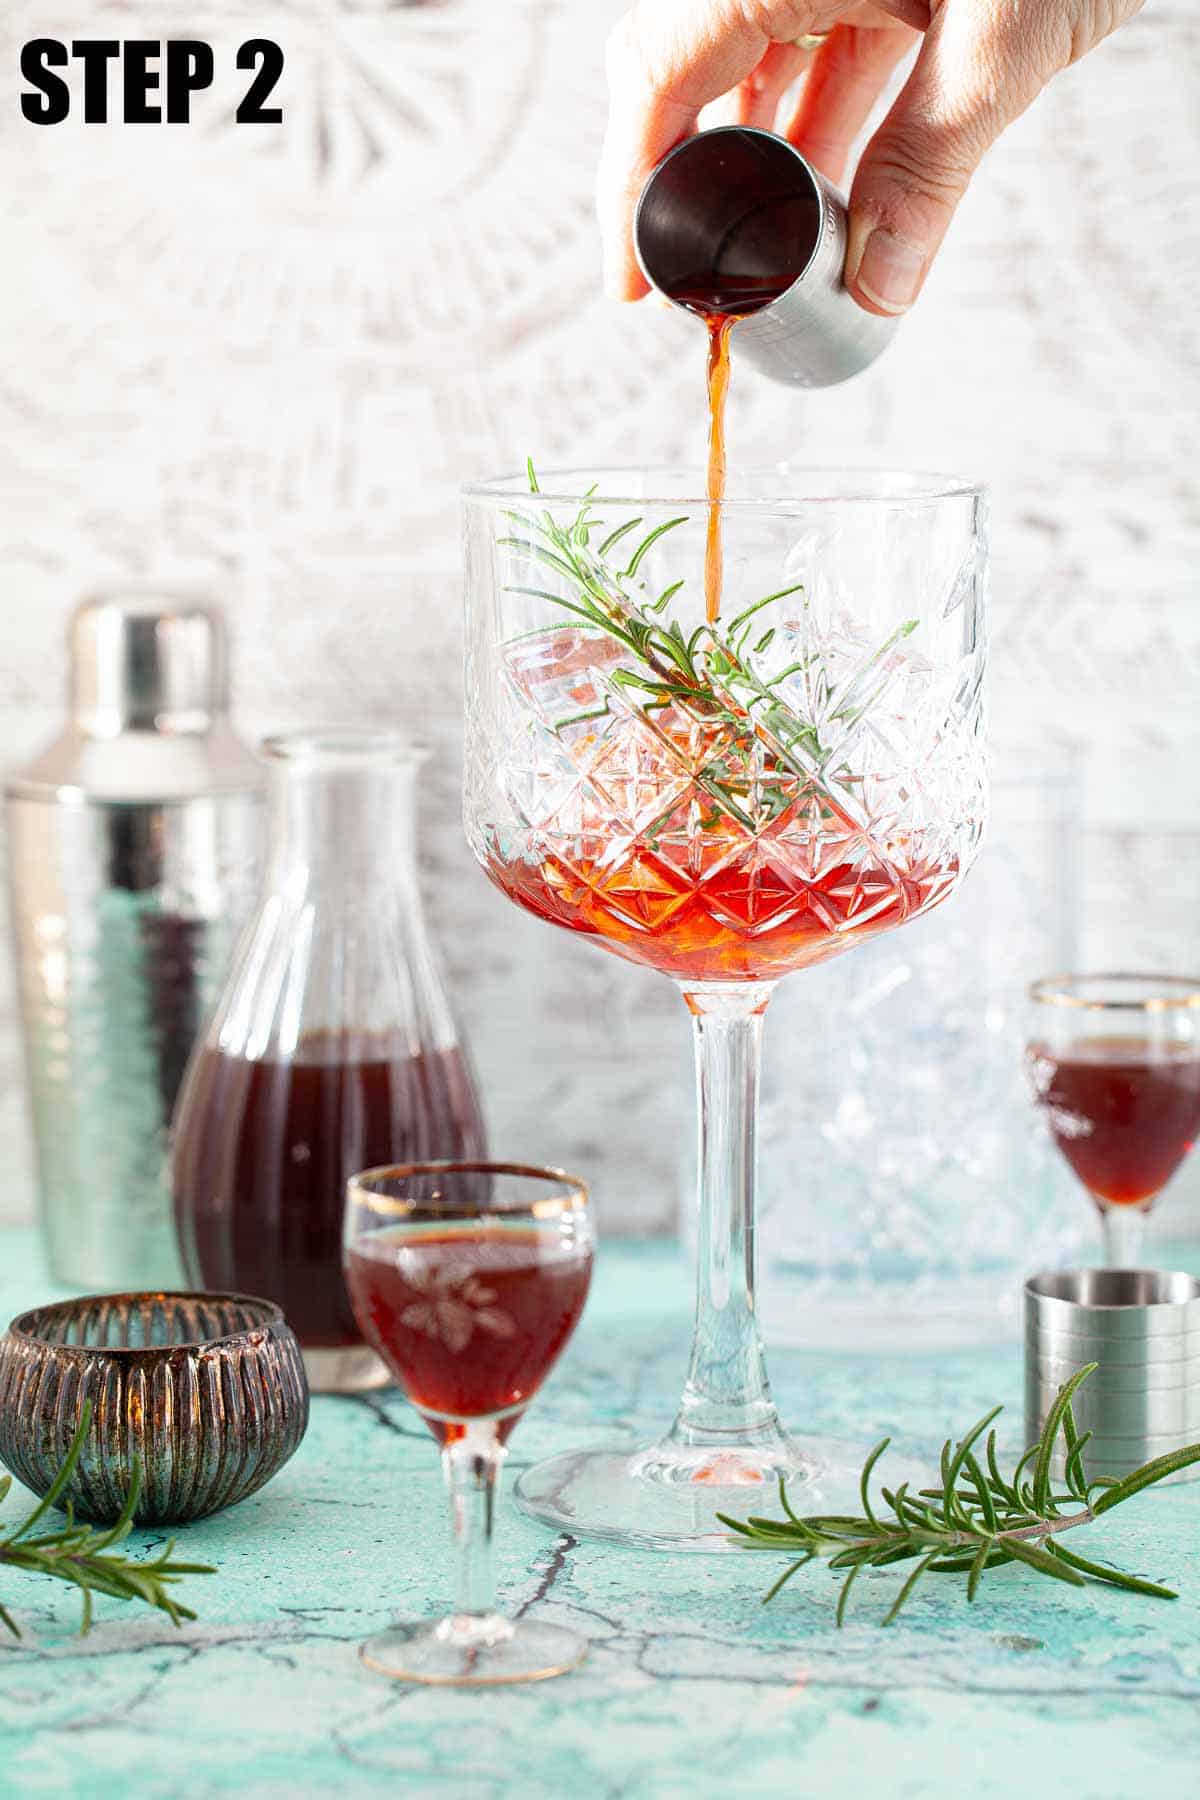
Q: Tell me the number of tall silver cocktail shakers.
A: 1